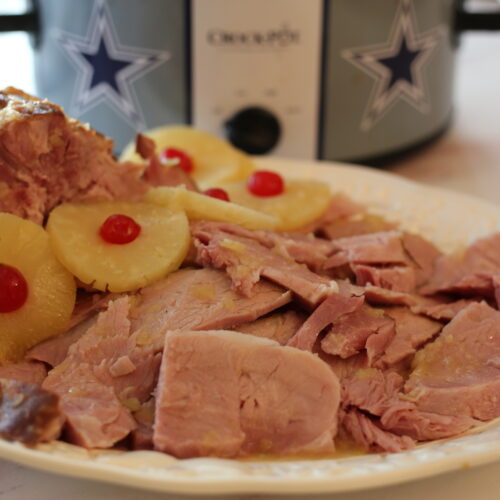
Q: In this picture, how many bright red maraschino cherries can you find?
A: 5